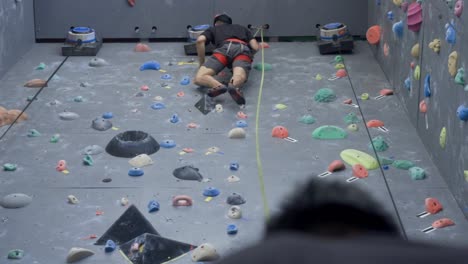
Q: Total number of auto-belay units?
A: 3